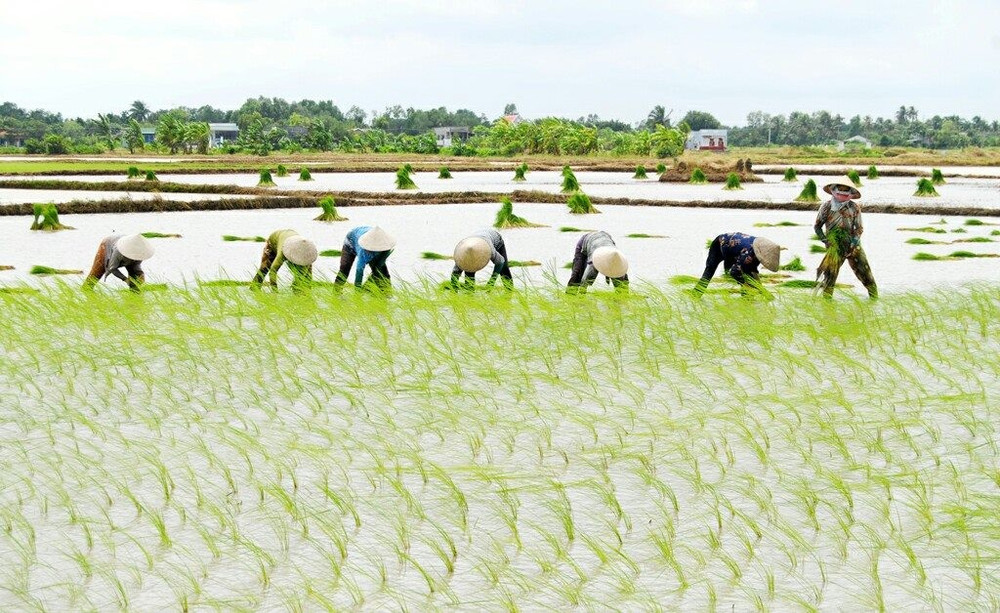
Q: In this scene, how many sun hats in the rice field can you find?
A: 7